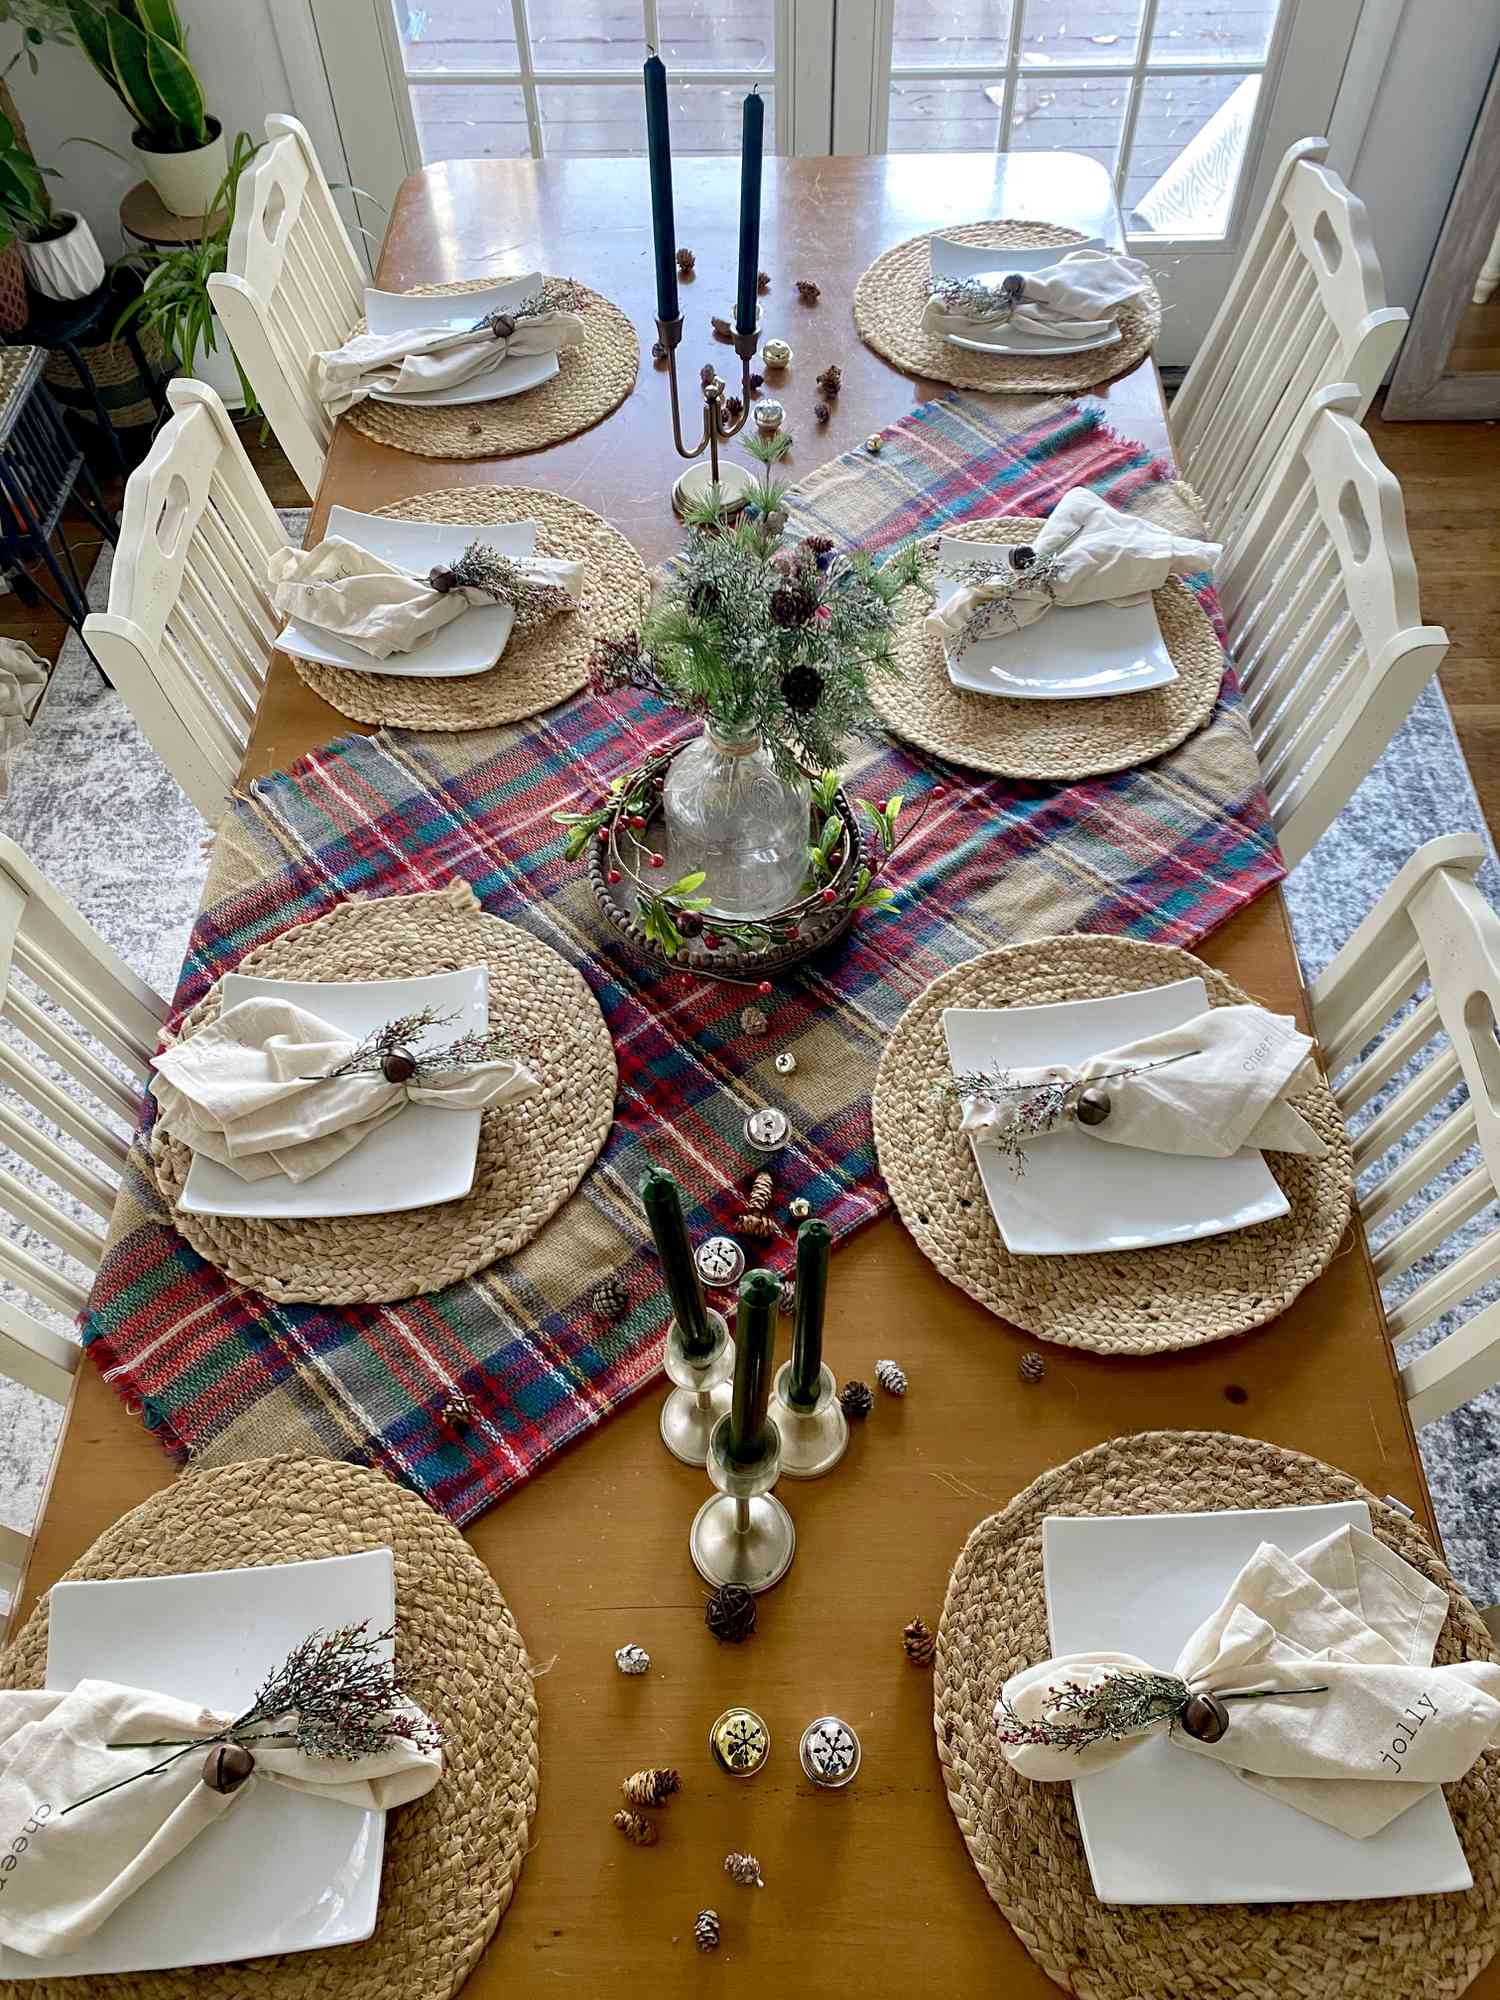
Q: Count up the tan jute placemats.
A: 8